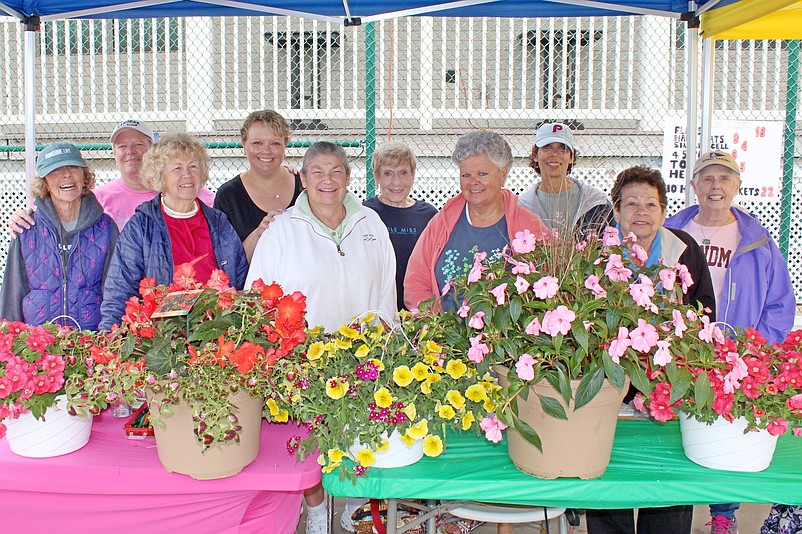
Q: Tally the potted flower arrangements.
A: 5